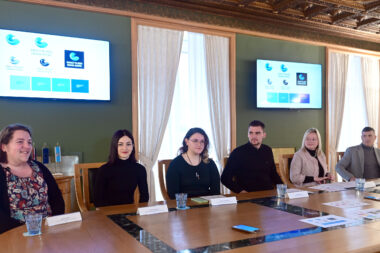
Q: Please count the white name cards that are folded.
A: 5